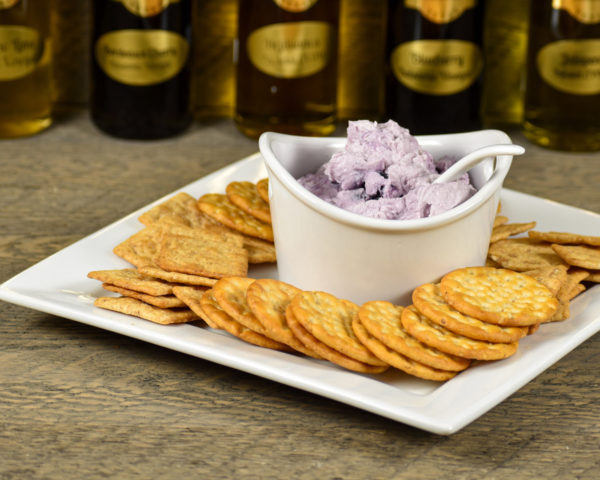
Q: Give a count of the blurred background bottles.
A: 5